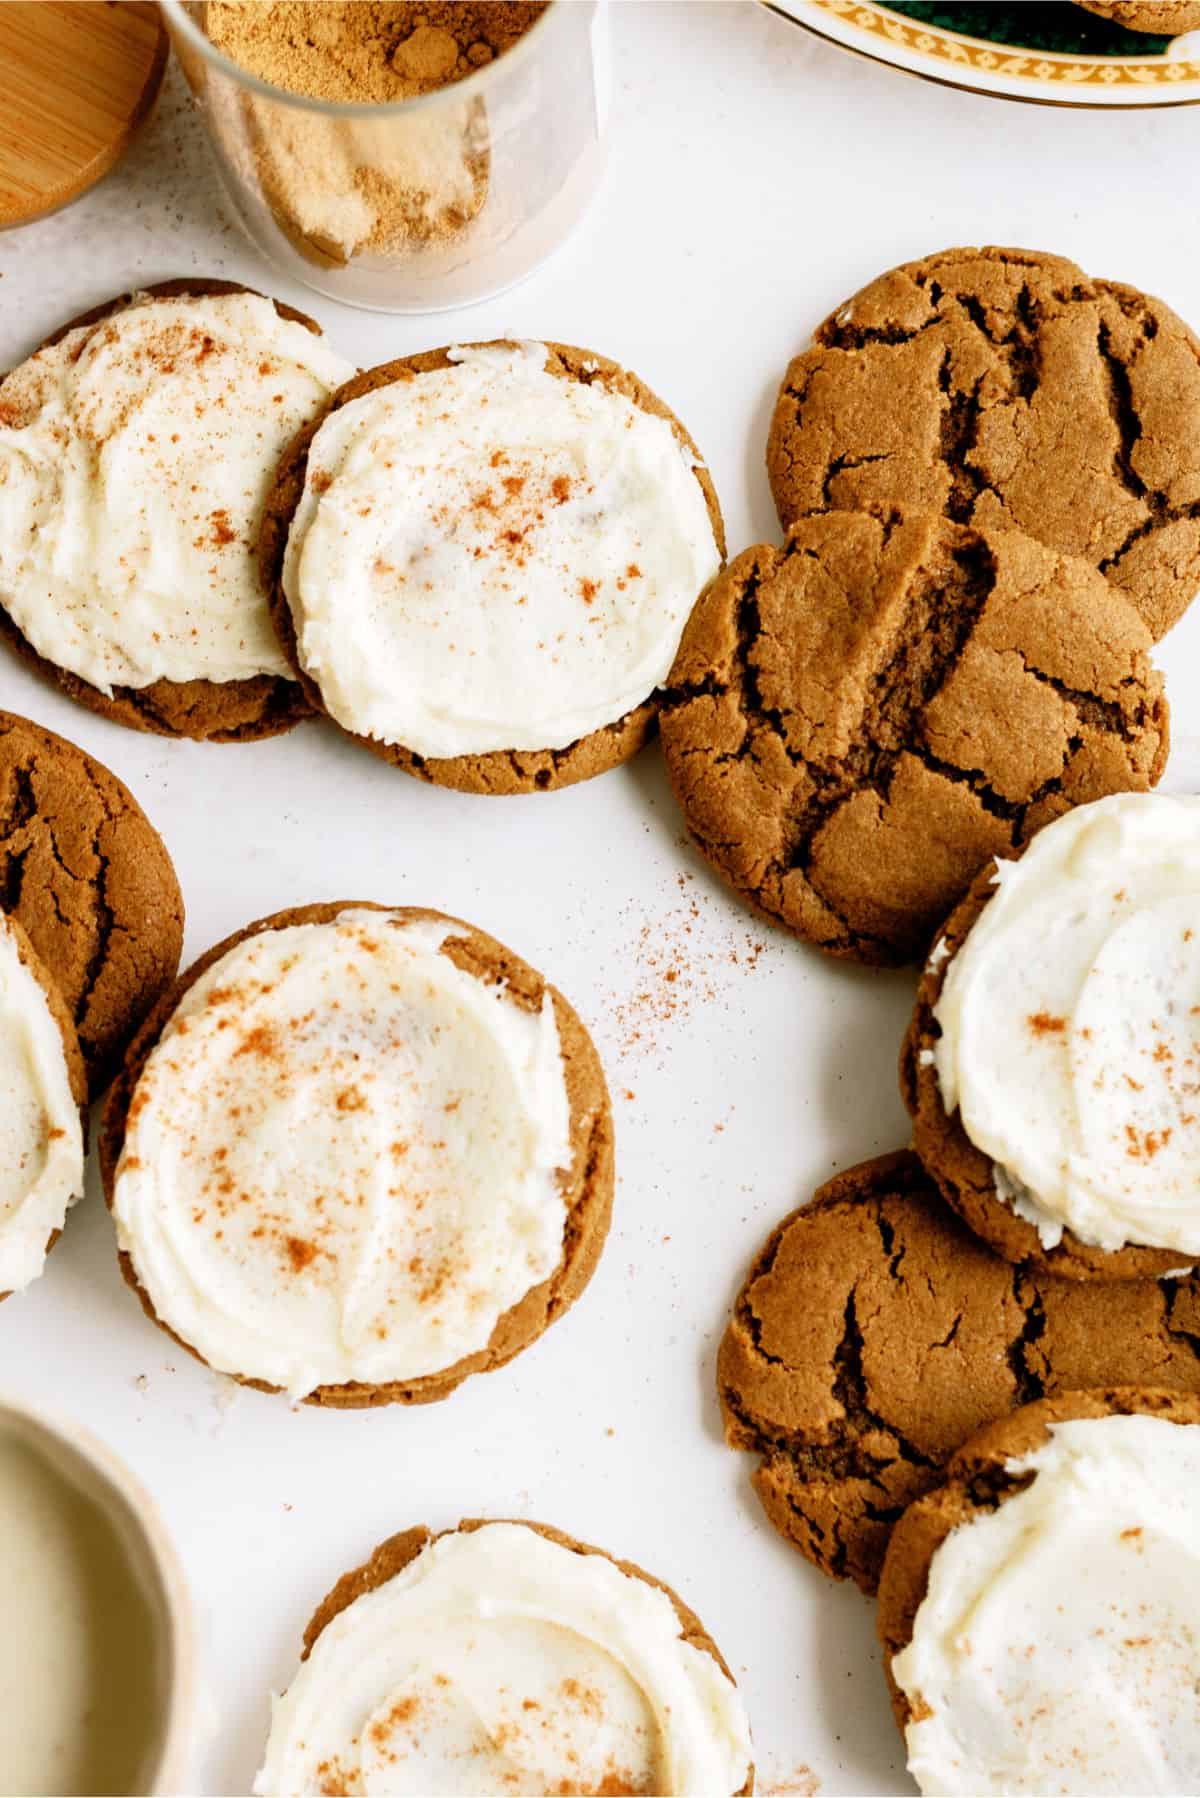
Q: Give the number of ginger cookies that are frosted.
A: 7